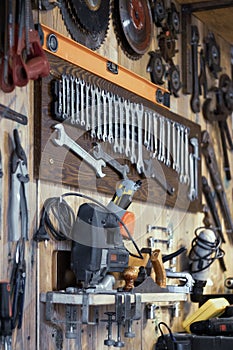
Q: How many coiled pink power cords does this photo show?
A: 0